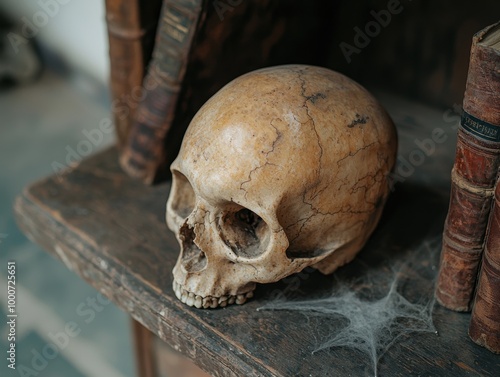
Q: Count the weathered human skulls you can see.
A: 1